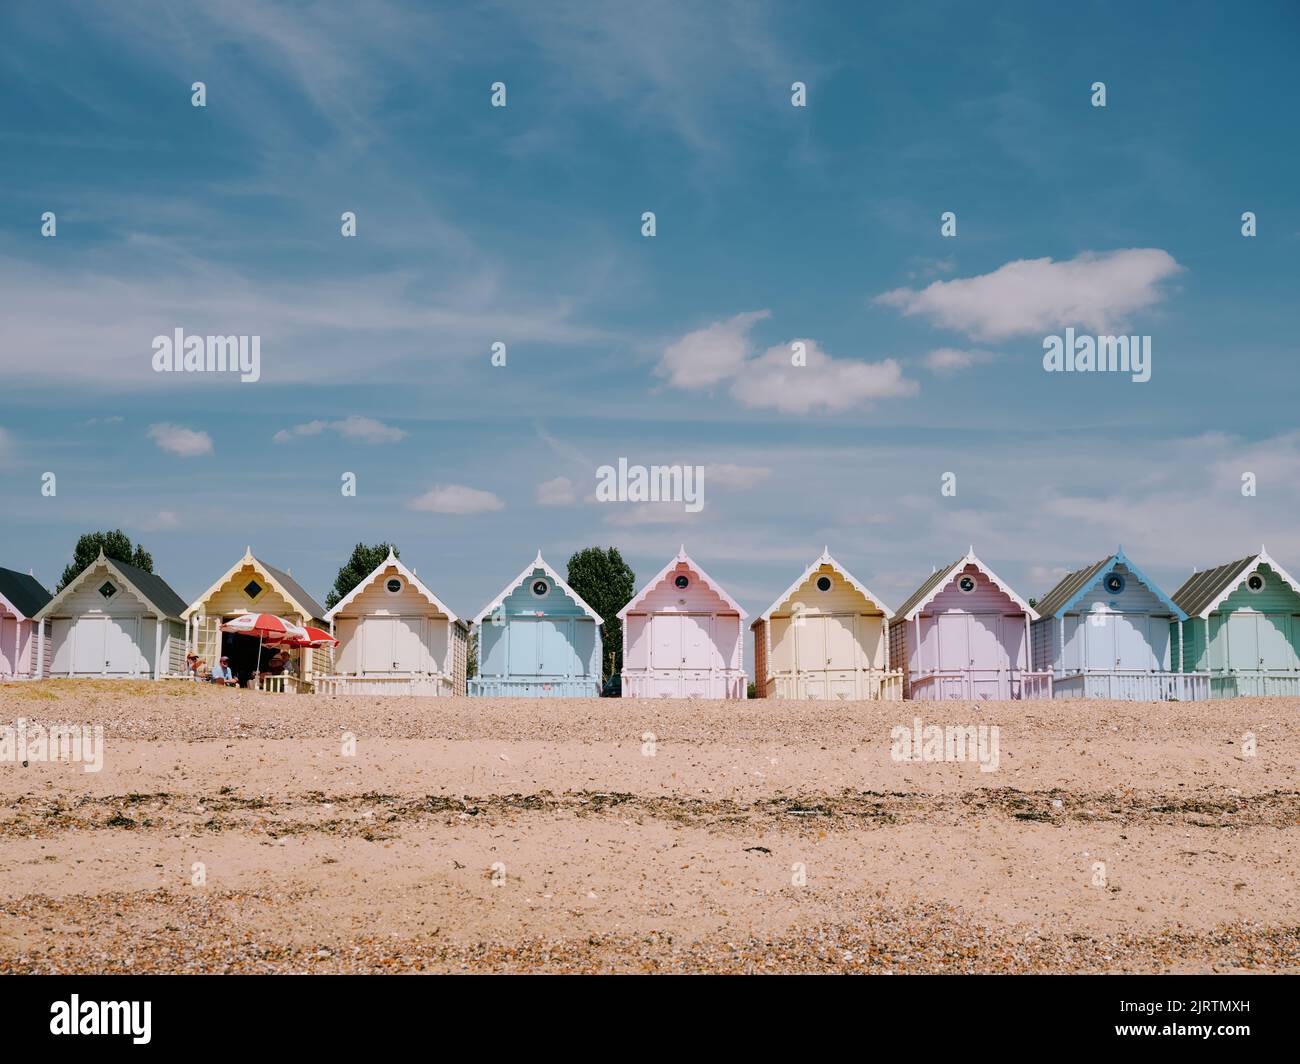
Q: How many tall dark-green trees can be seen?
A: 3